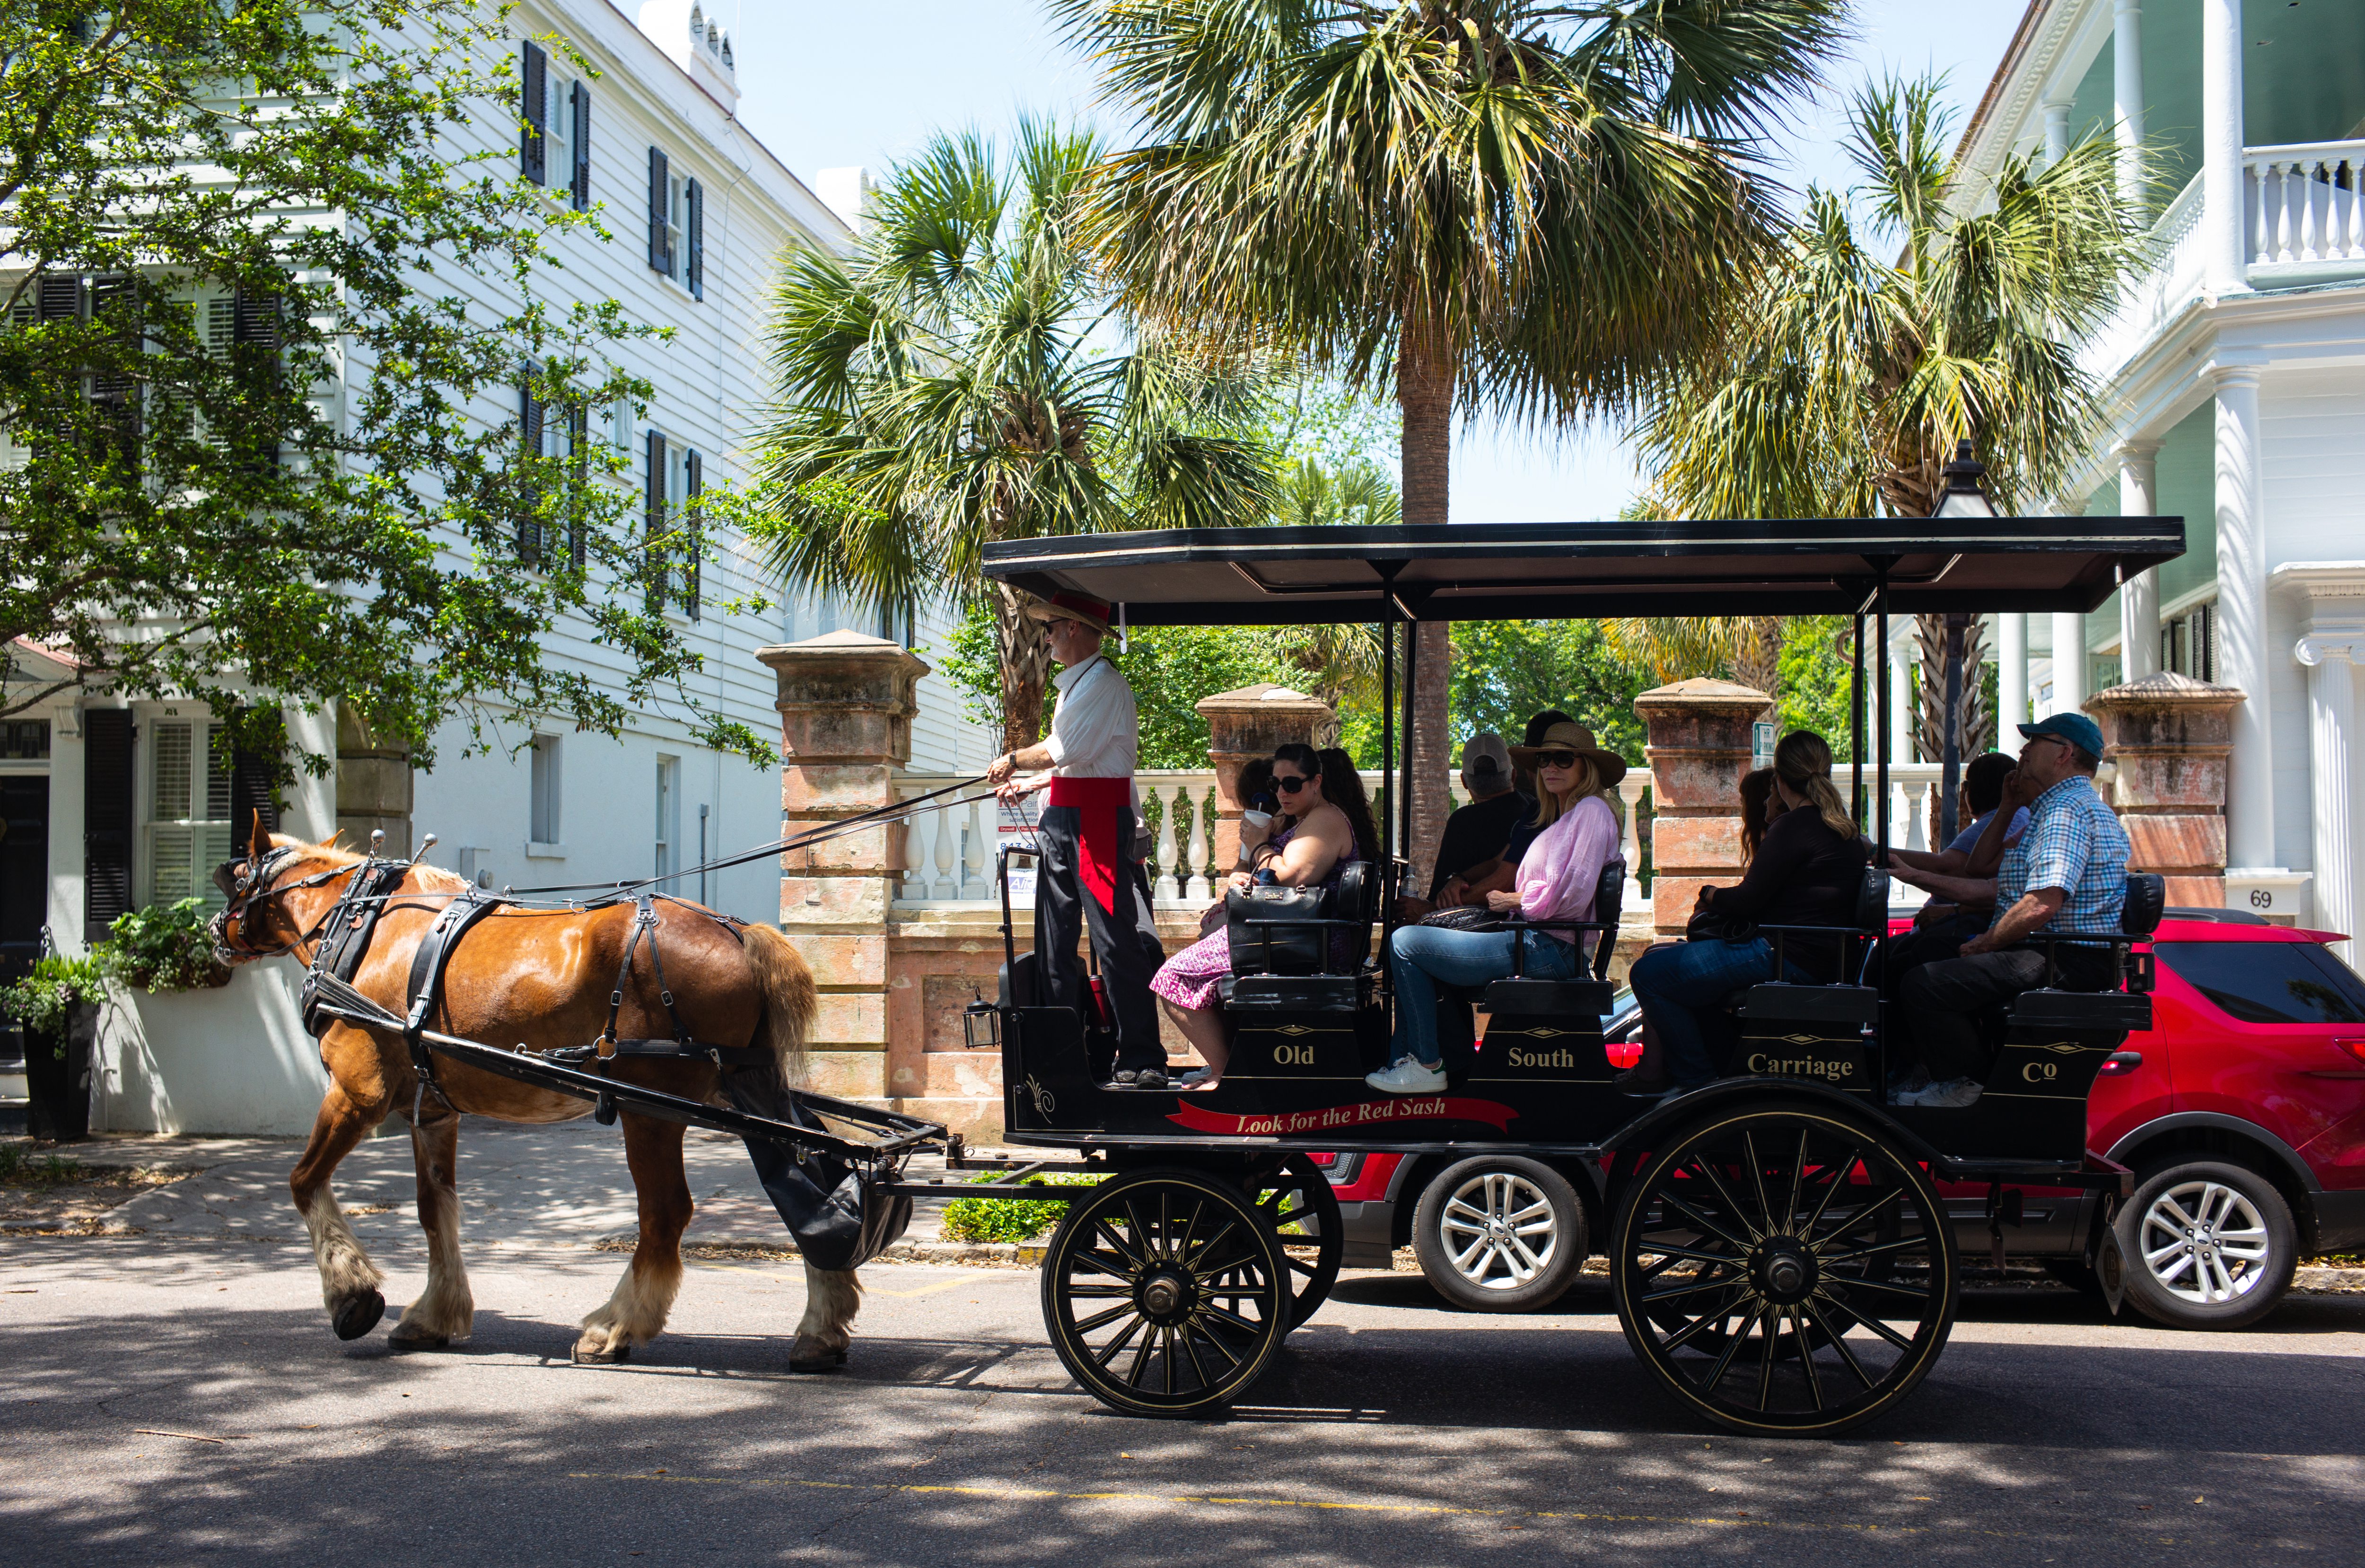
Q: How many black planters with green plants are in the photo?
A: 1